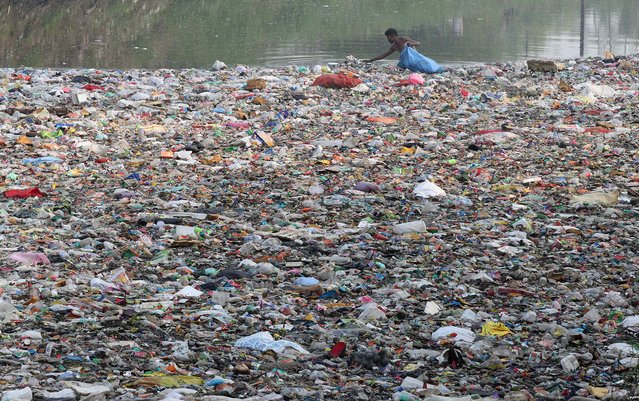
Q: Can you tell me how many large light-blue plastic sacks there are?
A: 1